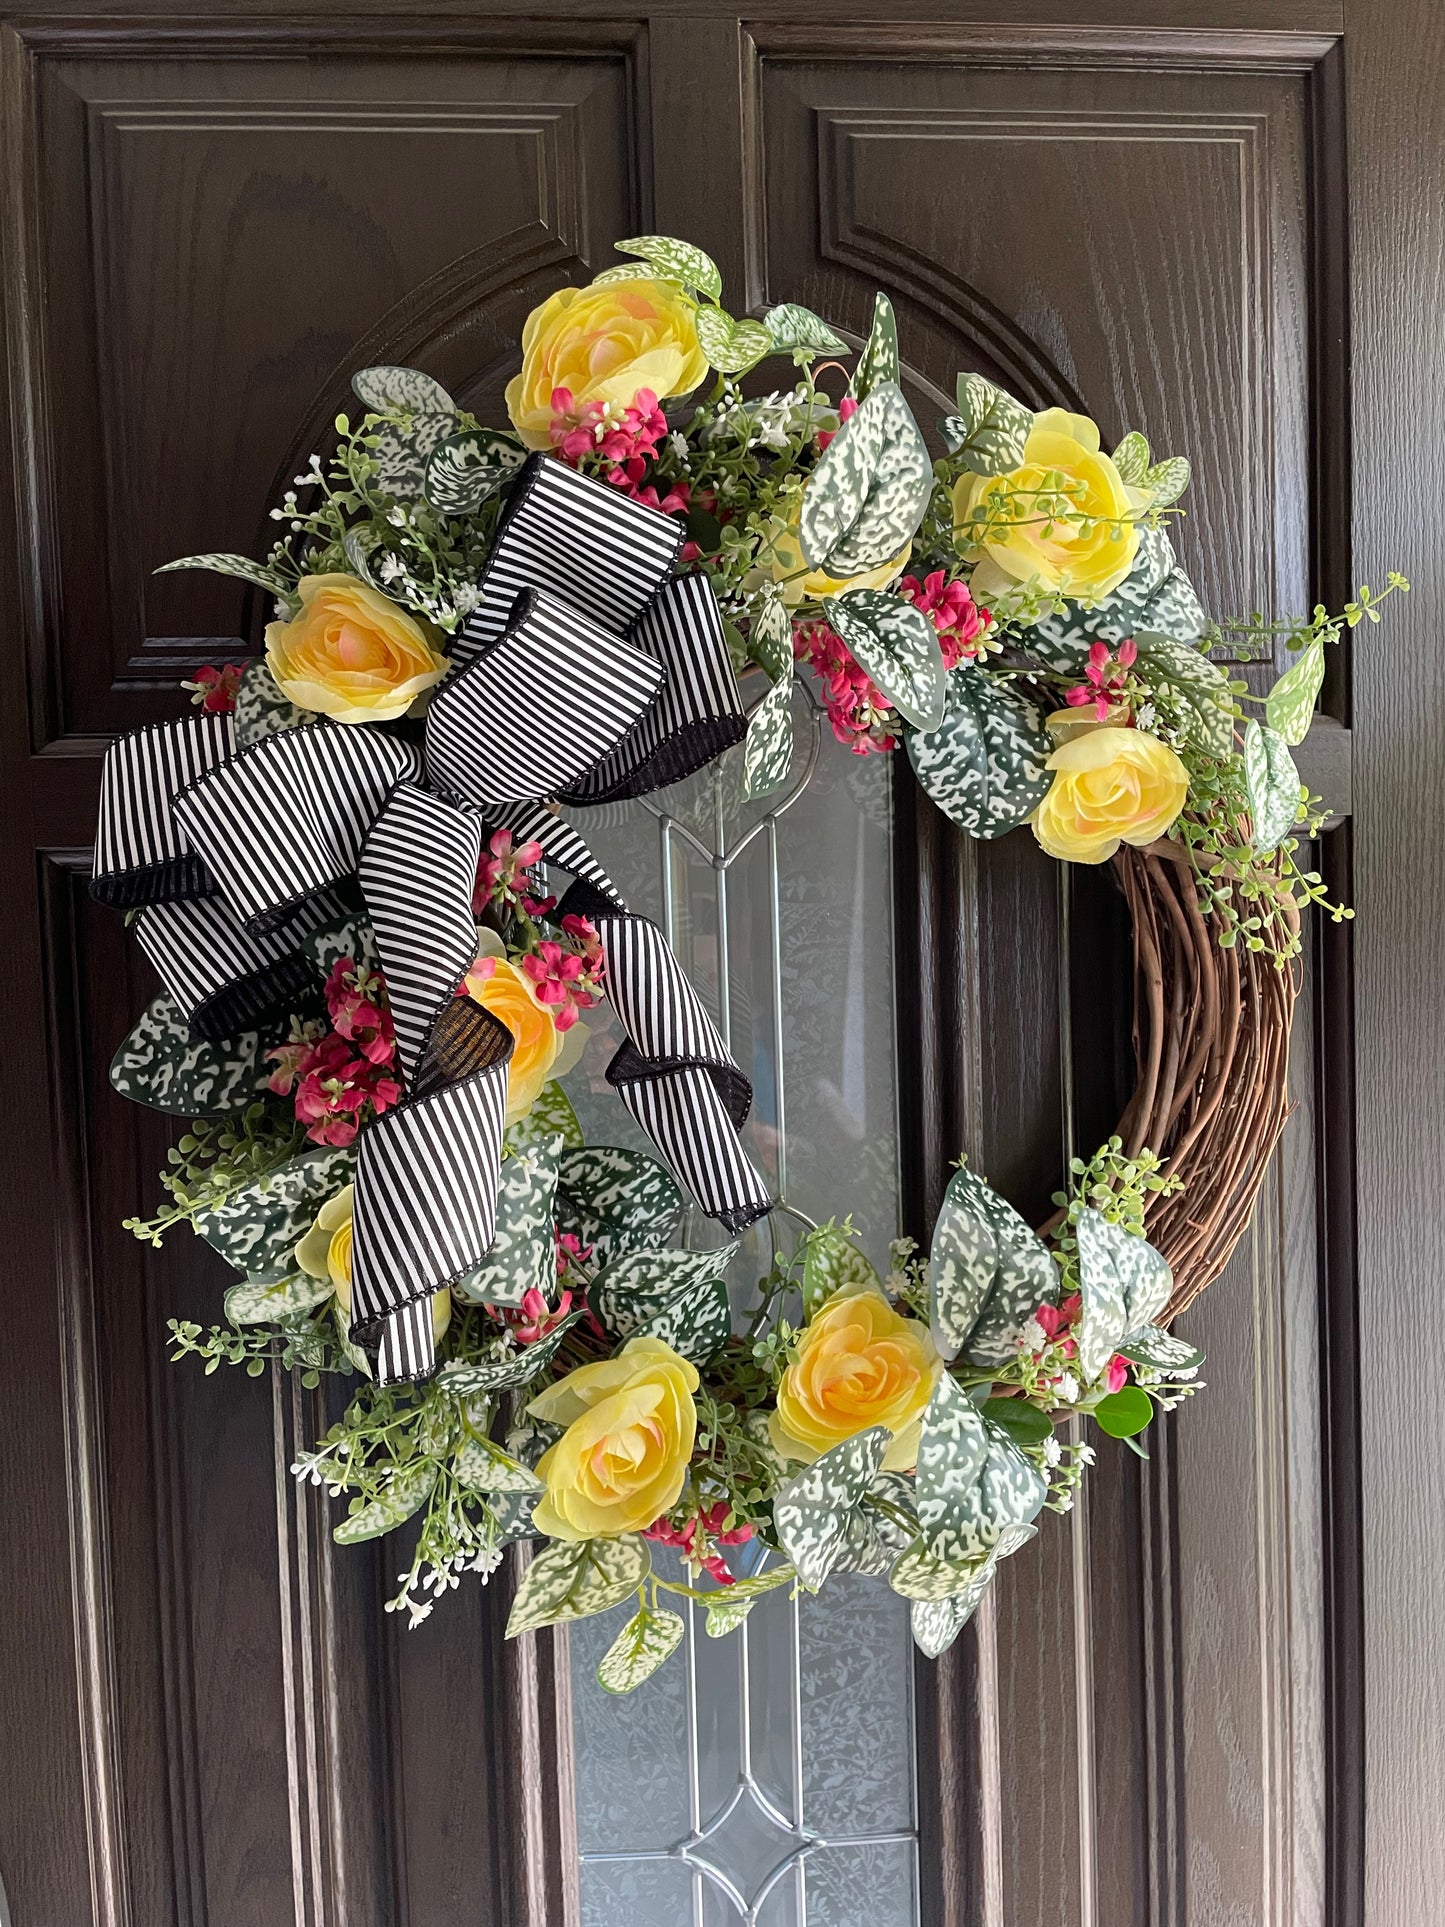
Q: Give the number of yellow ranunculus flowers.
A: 9